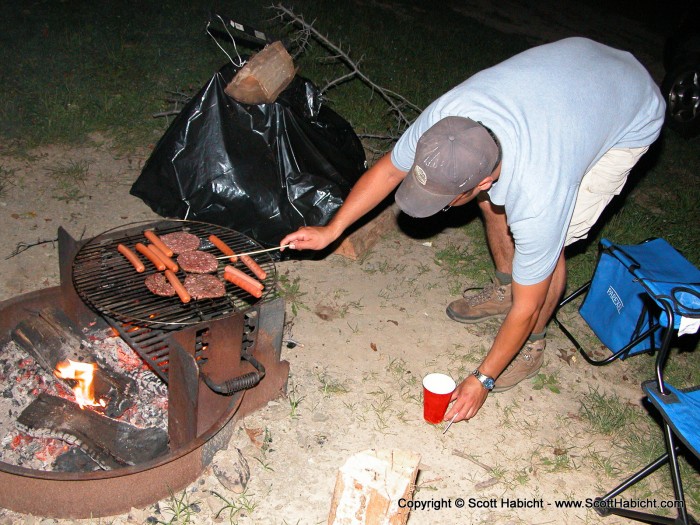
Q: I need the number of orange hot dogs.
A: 9